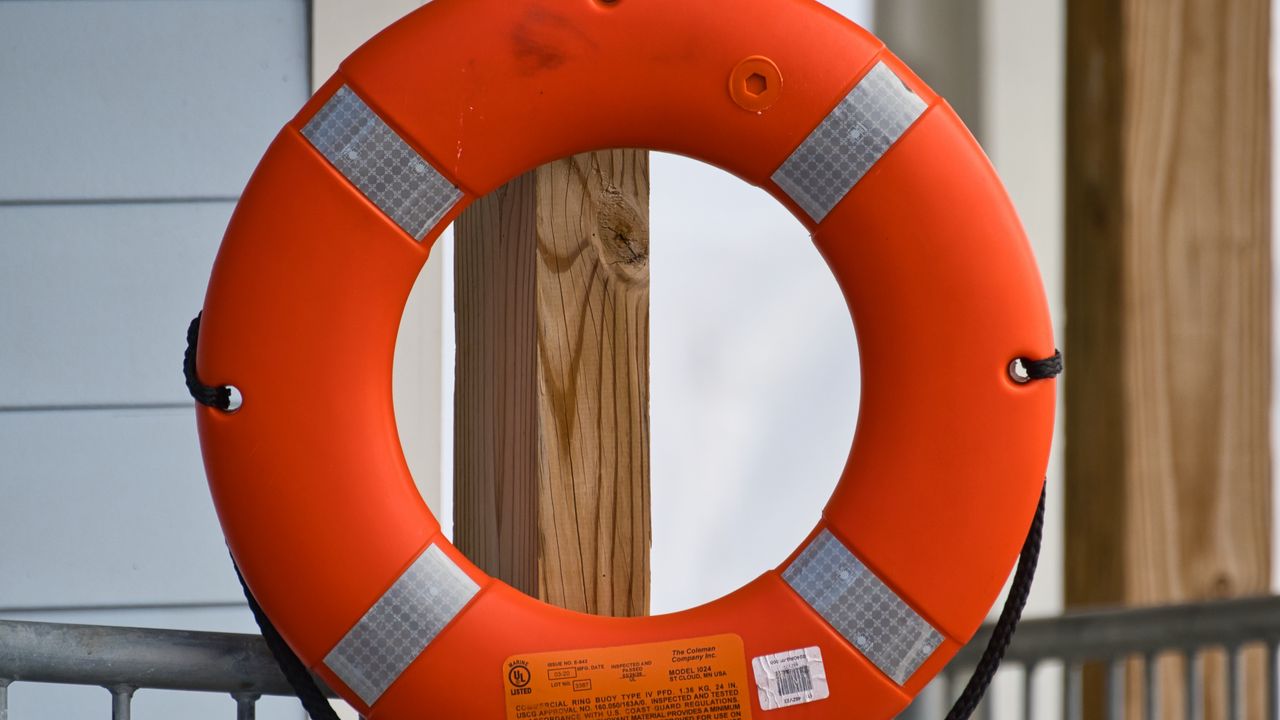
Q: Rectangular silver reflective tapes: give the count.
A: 4